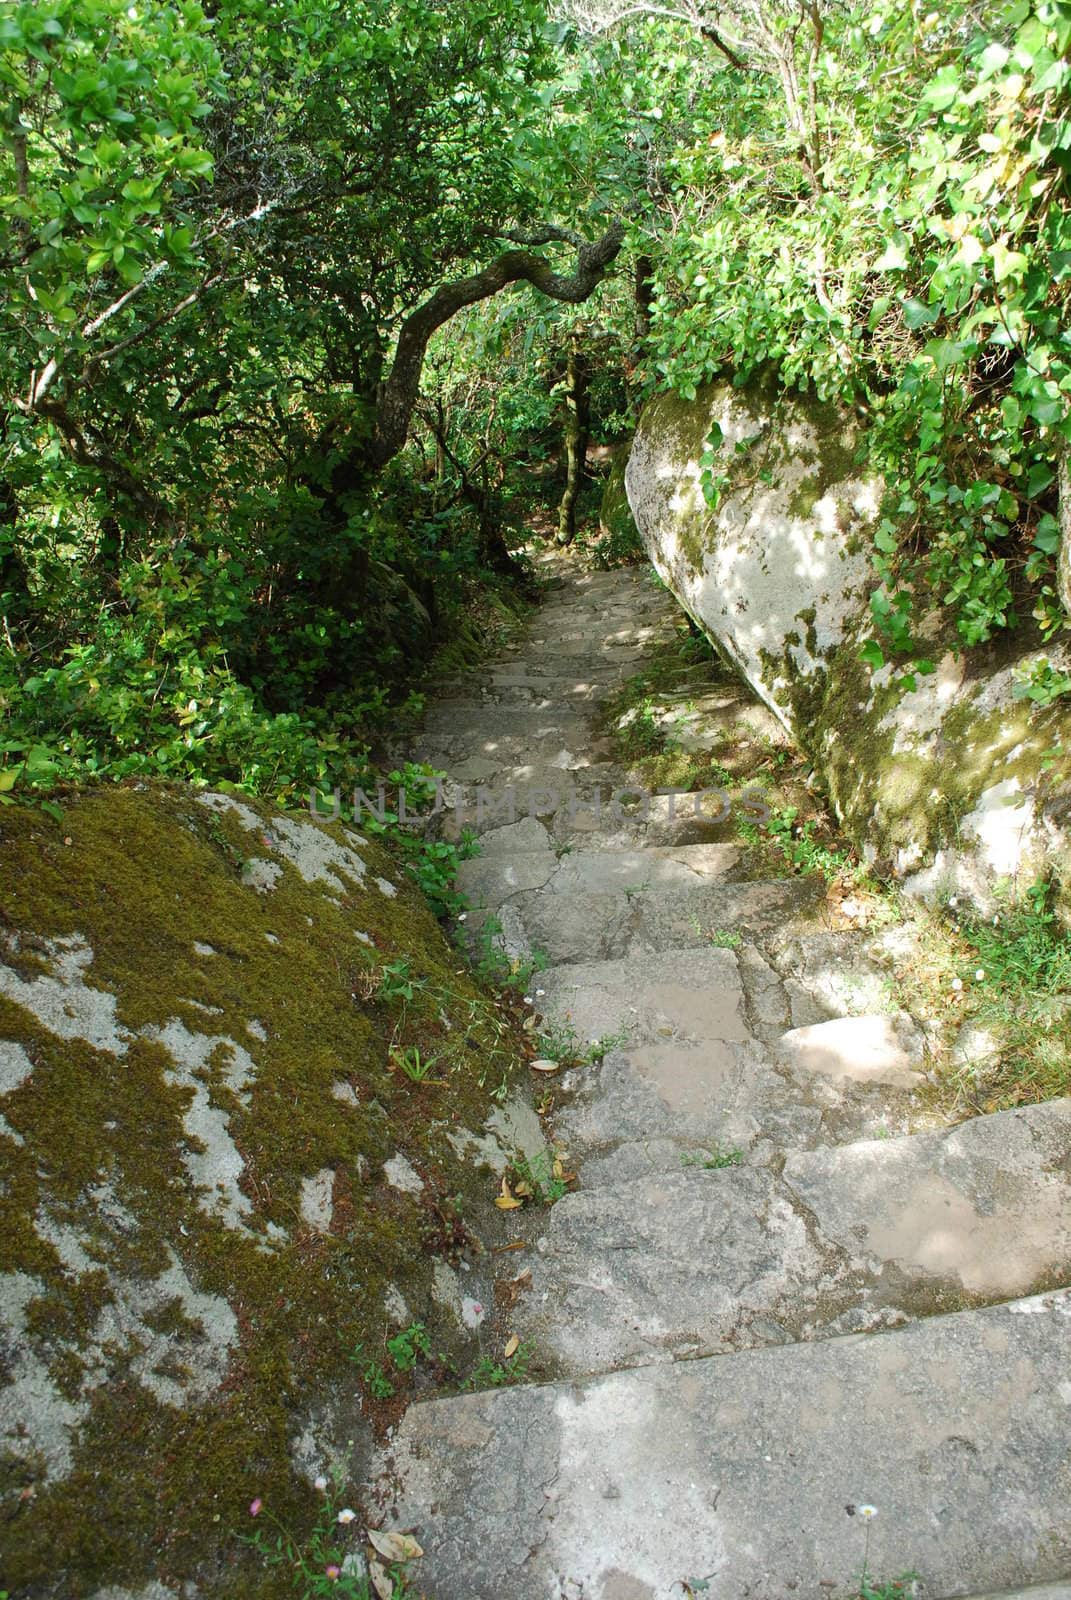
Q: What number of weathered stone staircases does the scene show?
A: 1